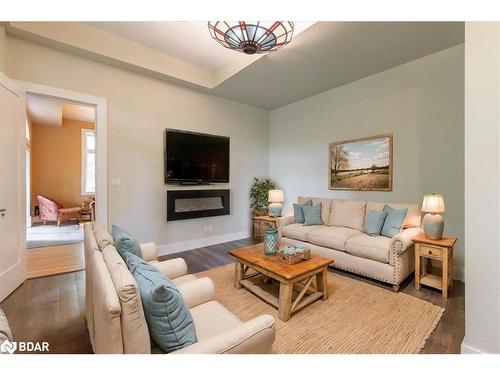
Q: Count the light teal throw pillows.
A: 6